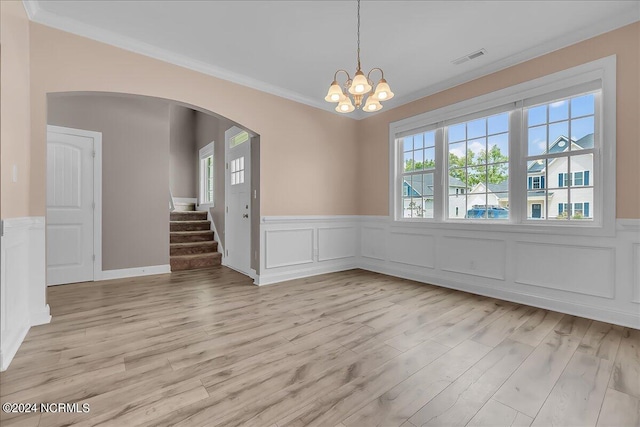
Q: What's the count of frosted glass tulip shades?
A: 5